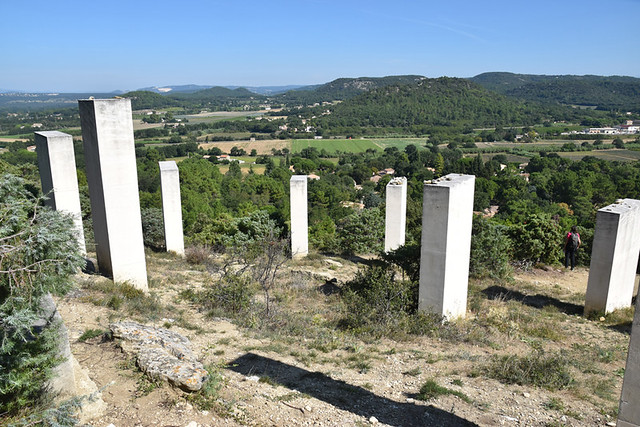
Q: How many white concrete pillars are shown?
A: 8